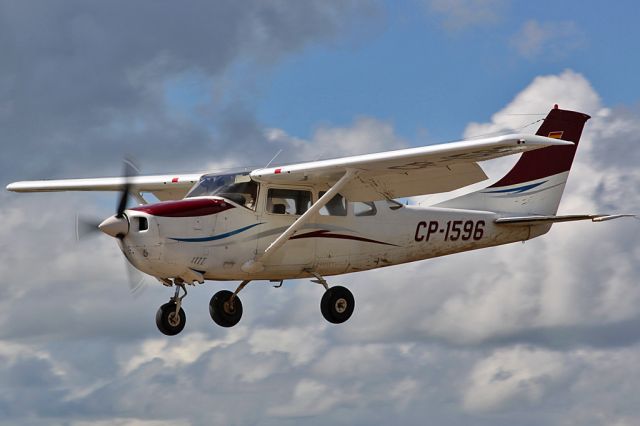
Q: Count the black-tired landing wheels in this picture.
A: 3